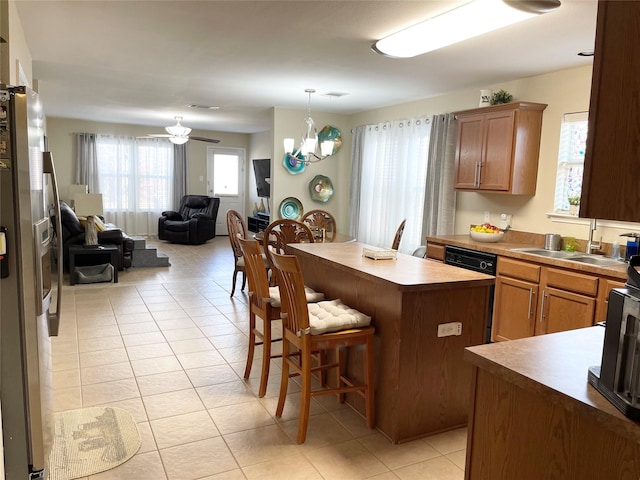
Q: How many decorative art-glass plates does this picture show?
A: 4